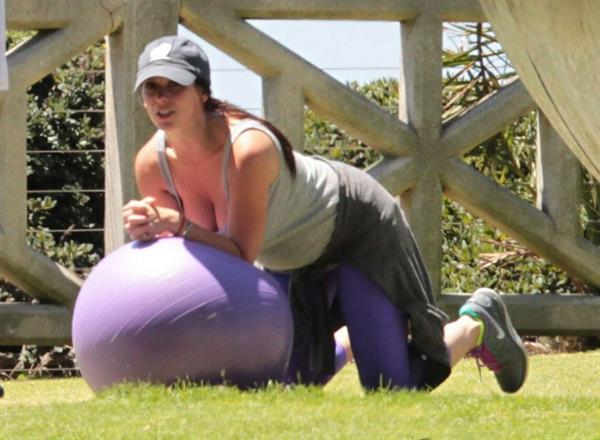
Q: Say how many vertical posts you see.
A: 5